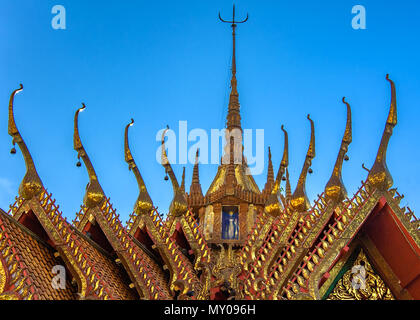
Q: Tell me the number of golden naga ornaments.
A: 8